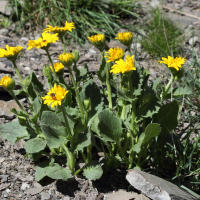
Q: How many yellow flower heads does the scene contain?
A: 12